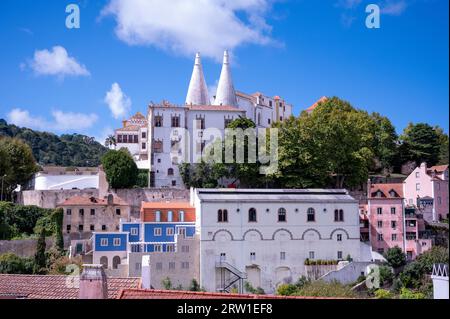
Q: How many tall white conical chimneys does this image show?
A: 2